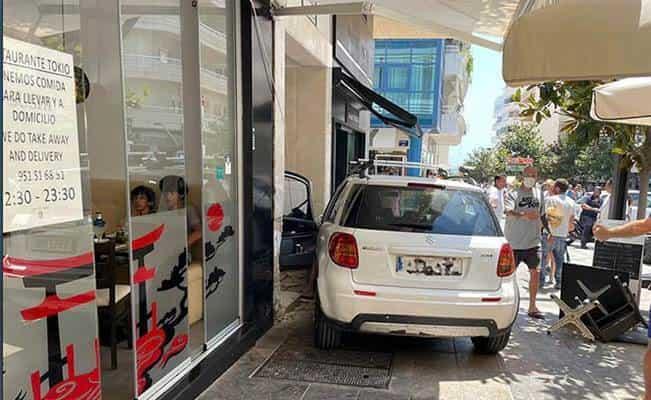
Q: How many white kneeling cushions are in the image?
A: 0